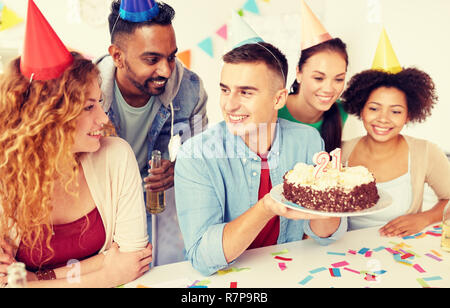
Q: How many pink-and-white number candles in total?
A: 2